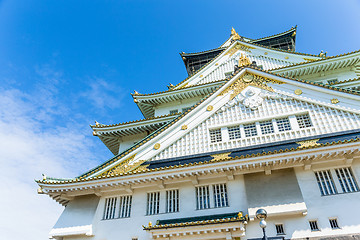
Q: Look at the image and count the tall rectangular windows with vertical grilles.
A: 8